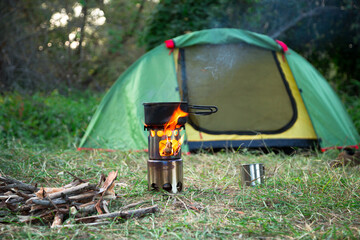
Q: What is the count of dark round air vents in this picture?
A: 3